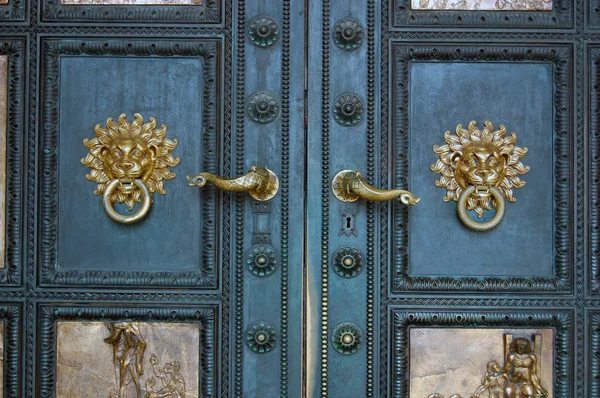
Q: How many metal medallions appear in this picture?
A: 8